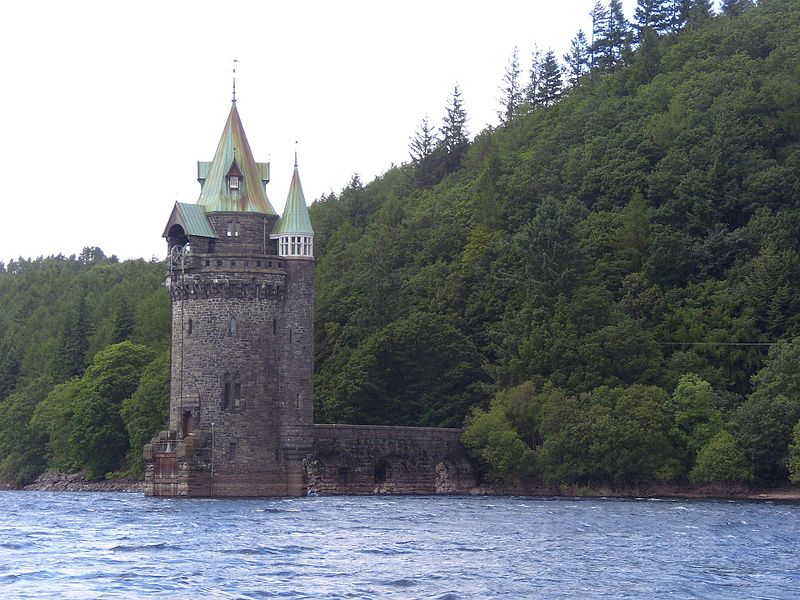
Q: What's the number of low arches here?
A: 3